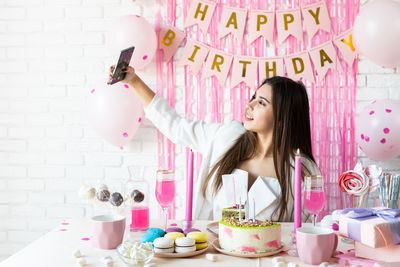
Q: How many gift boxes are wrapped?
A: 2